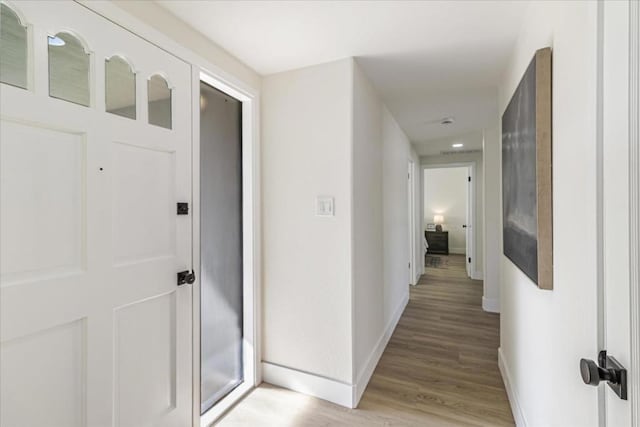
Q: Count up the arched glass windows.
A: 4